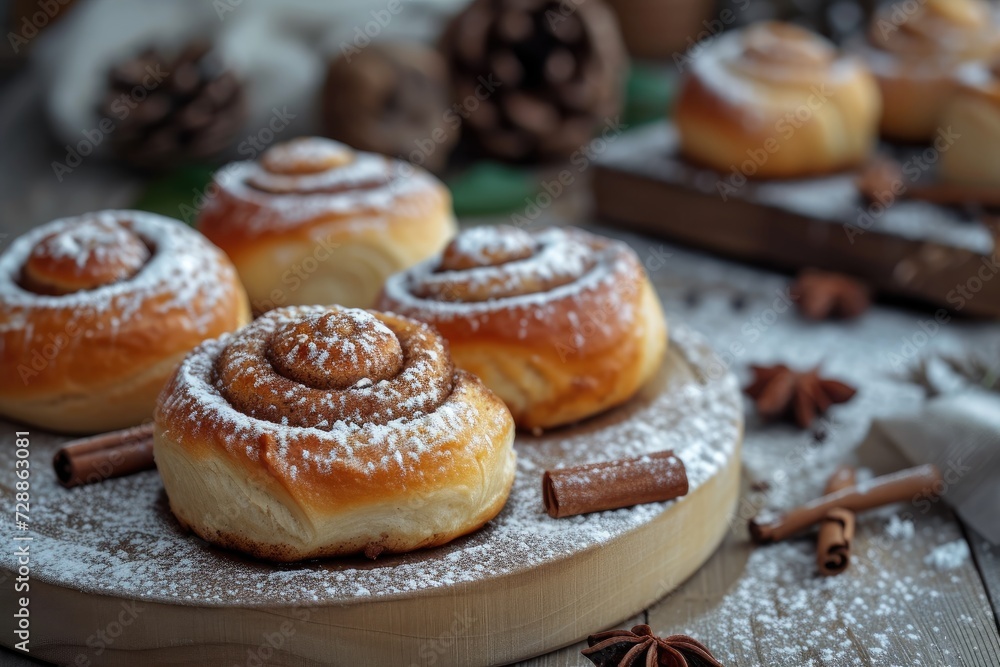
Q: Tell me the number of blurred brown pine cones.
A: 2